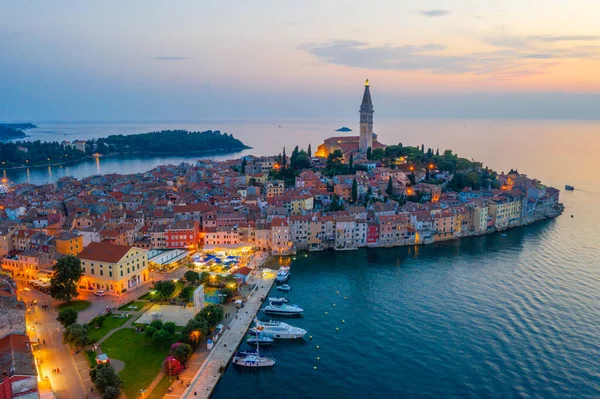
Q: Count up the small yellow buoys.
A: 10